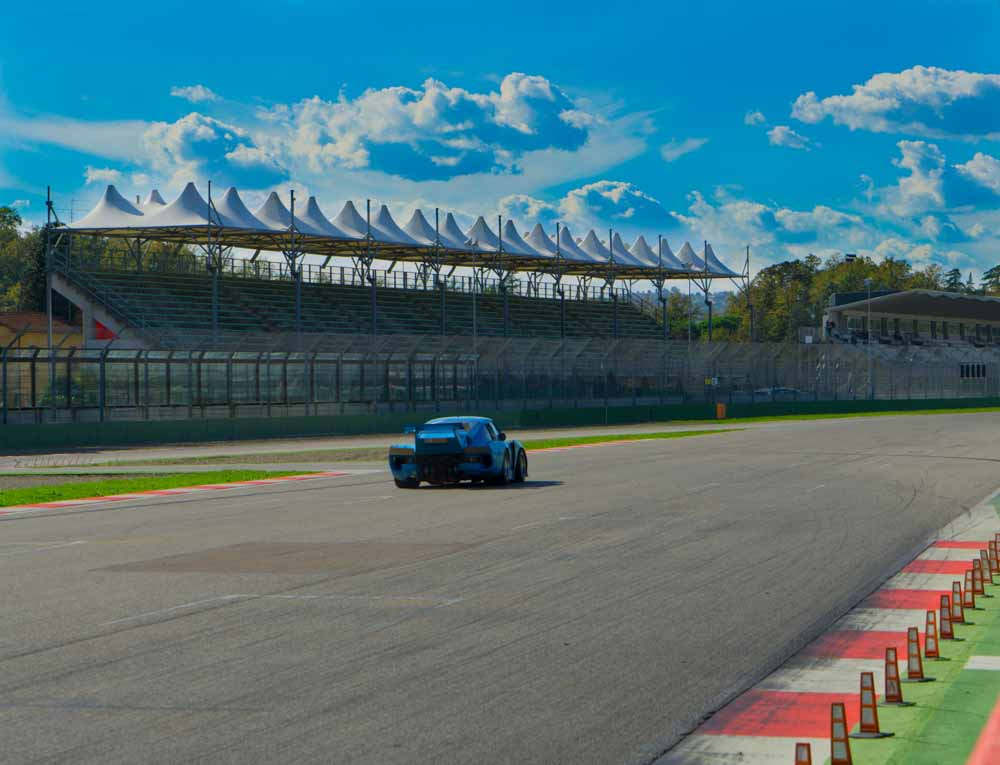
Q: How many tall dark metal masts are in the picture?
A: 11